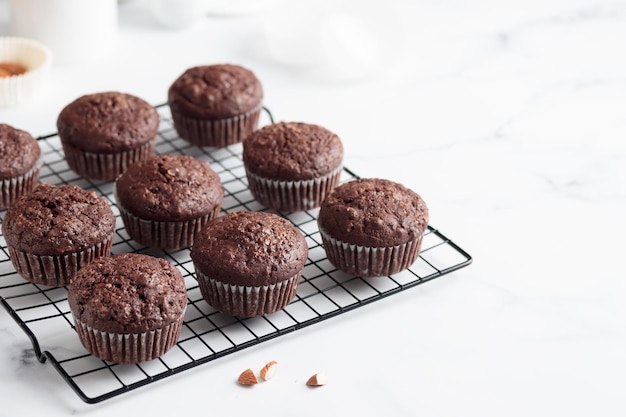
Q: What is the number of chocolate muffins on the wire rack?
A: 9